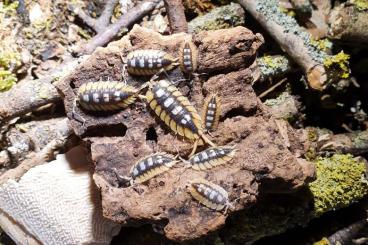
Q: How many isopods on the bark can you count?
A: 8